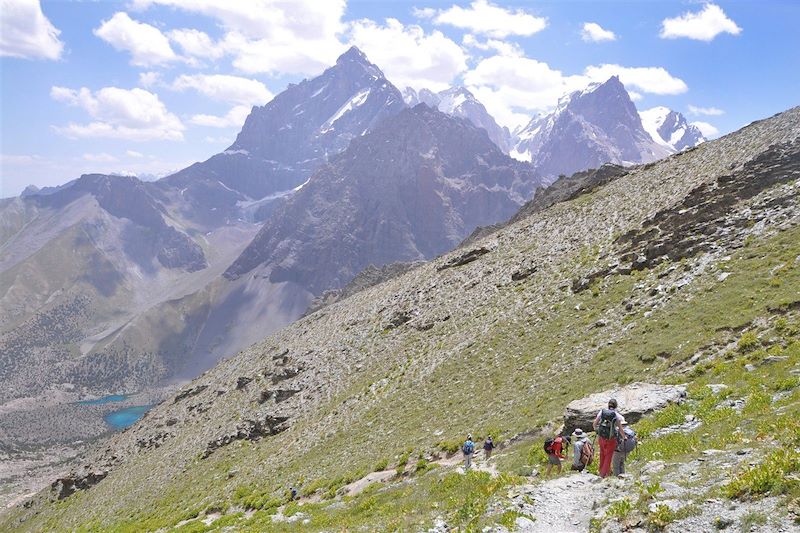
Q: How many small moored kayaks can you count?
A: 0